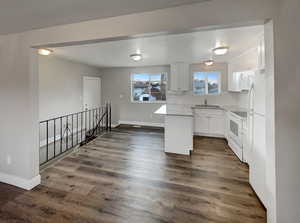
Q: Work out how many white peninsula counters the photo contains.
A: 1